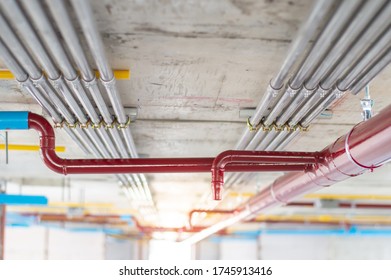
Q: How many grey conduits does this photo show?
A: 12